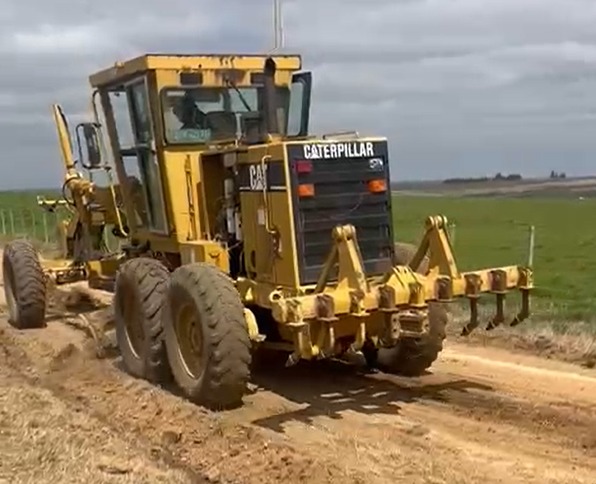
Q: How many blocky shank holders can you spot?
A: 9